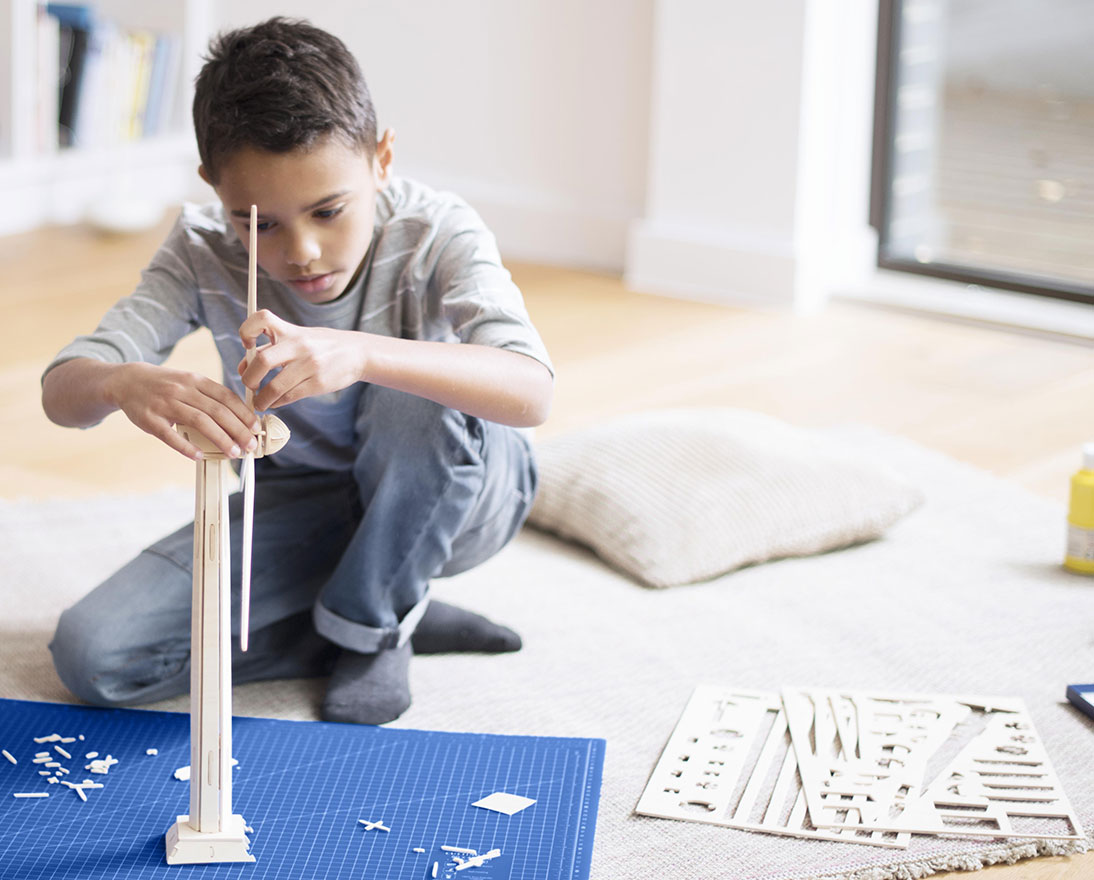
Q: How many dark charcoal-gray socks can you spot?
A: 2